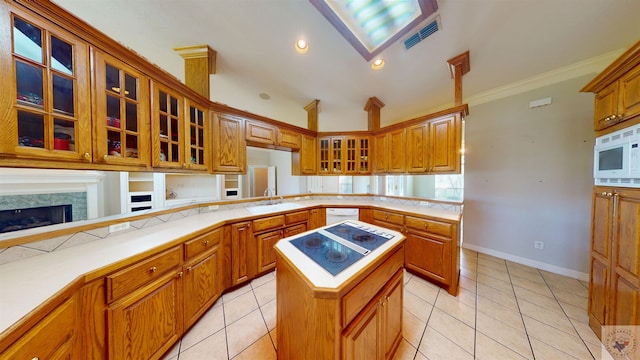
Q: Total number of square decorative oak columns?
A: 4